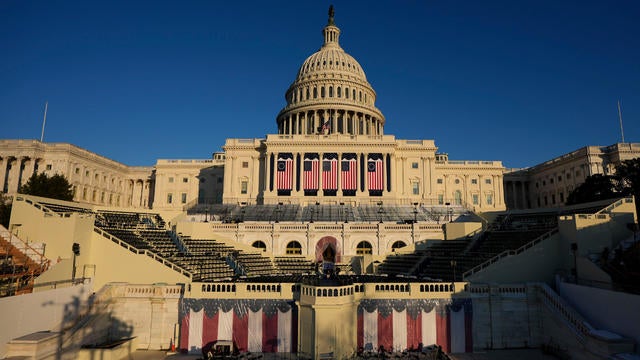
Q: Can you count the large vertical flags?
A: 5